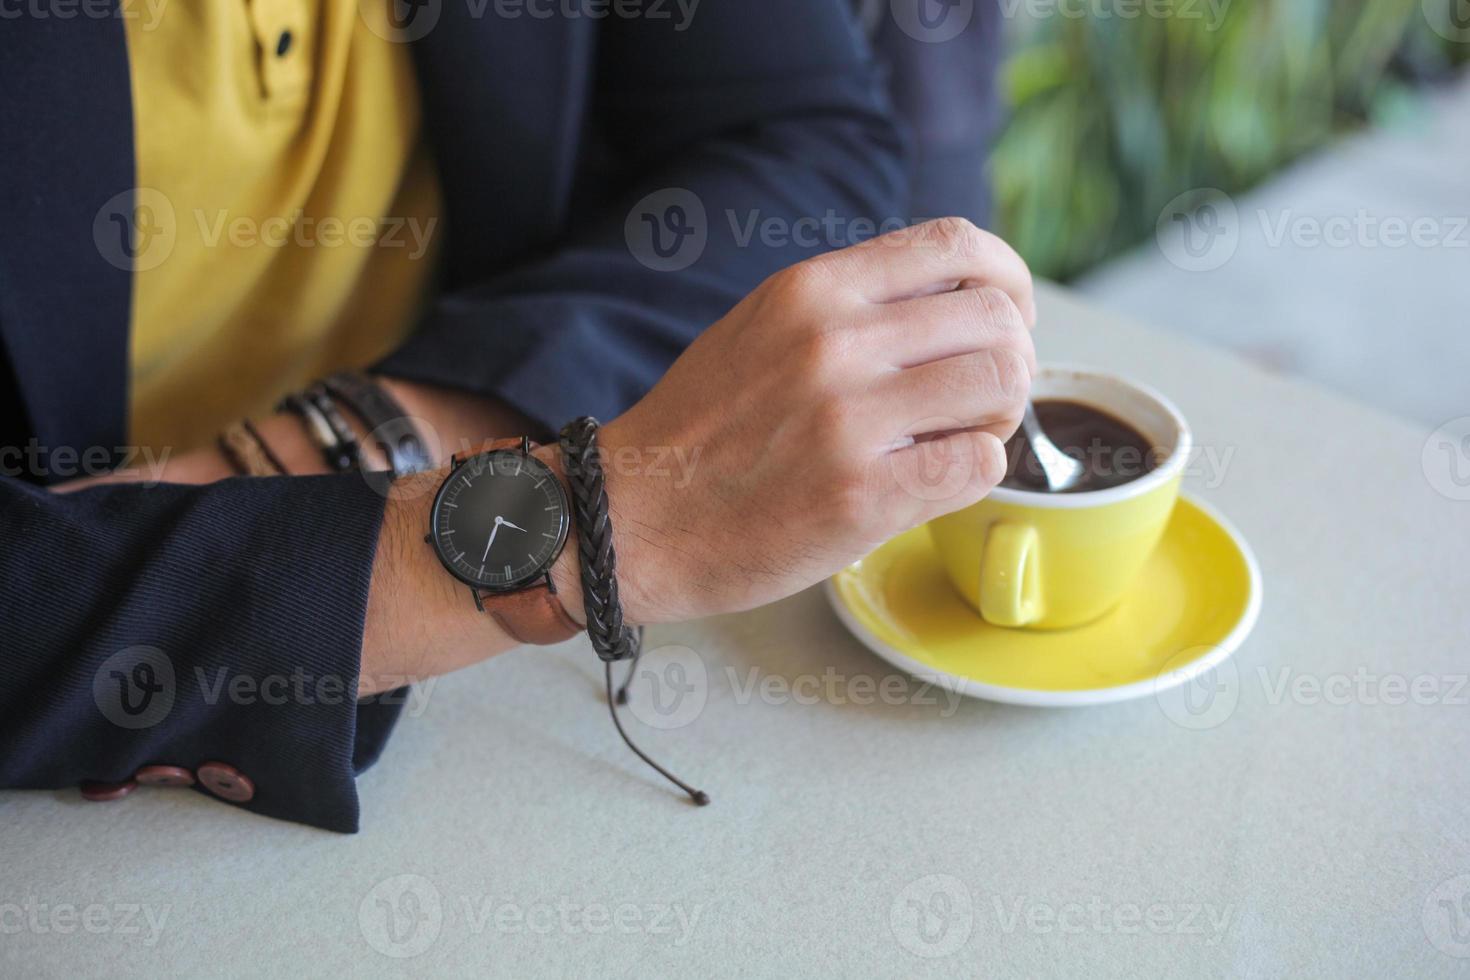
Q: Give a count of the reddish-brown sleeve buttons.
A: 3